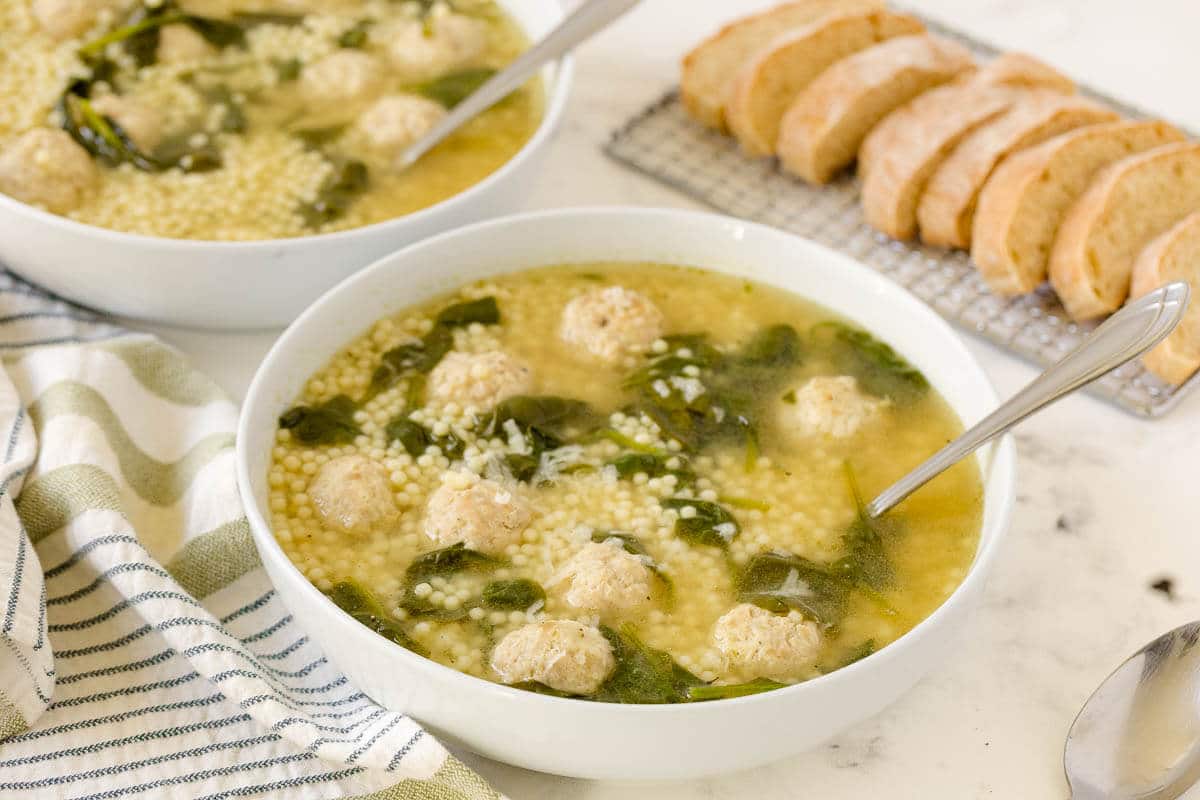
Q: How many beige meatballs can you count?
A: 15